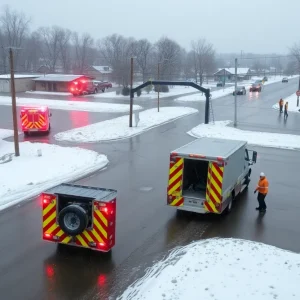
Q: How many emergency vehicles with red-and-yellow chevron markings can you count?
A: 3